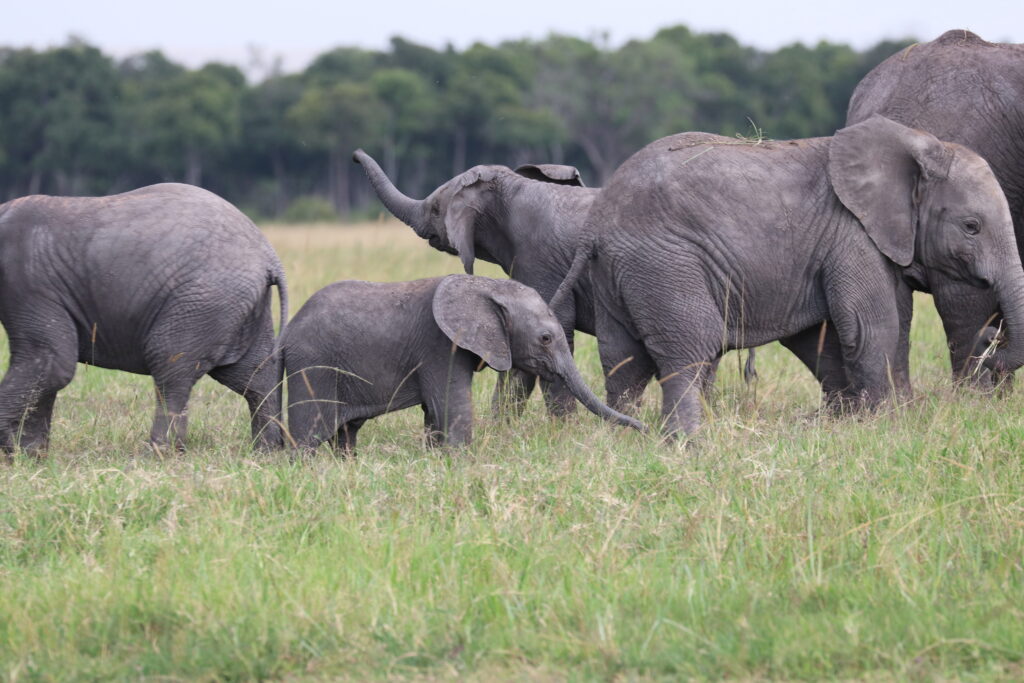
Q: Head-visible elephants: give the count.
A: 3